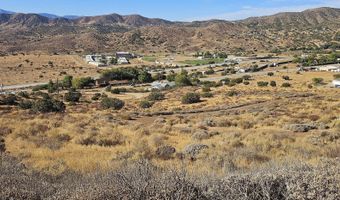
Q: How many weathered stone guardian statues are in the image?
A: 0